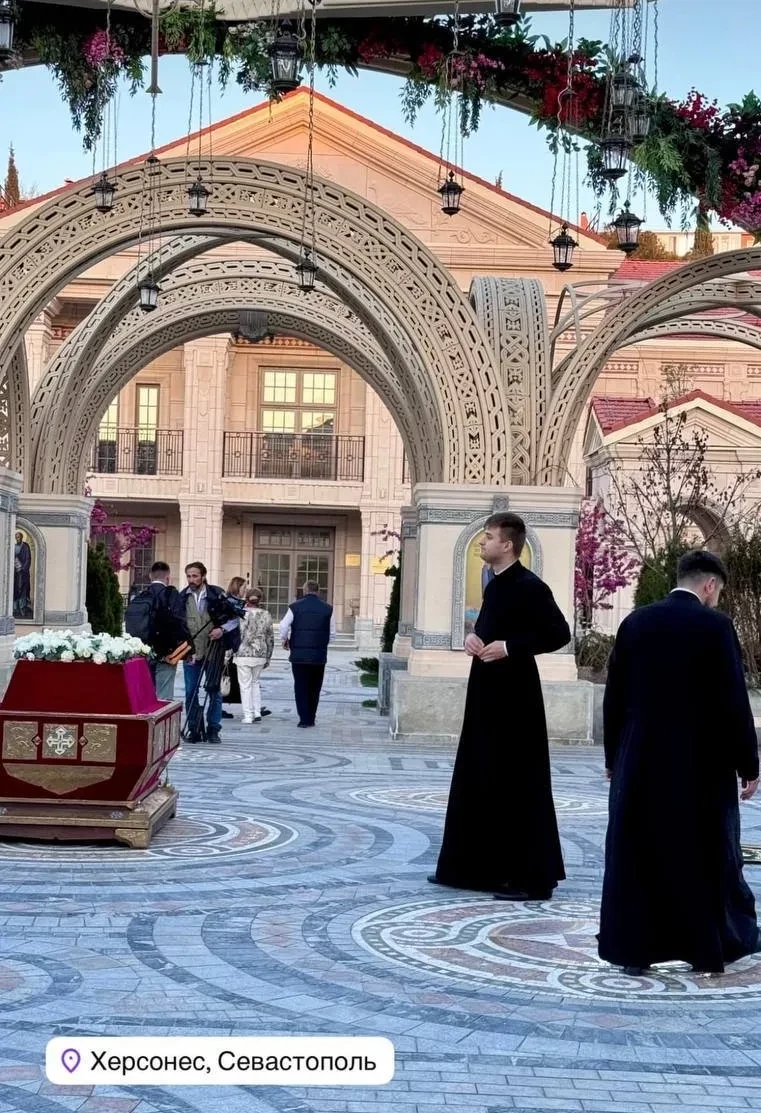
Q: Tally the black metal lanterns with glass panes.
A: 13